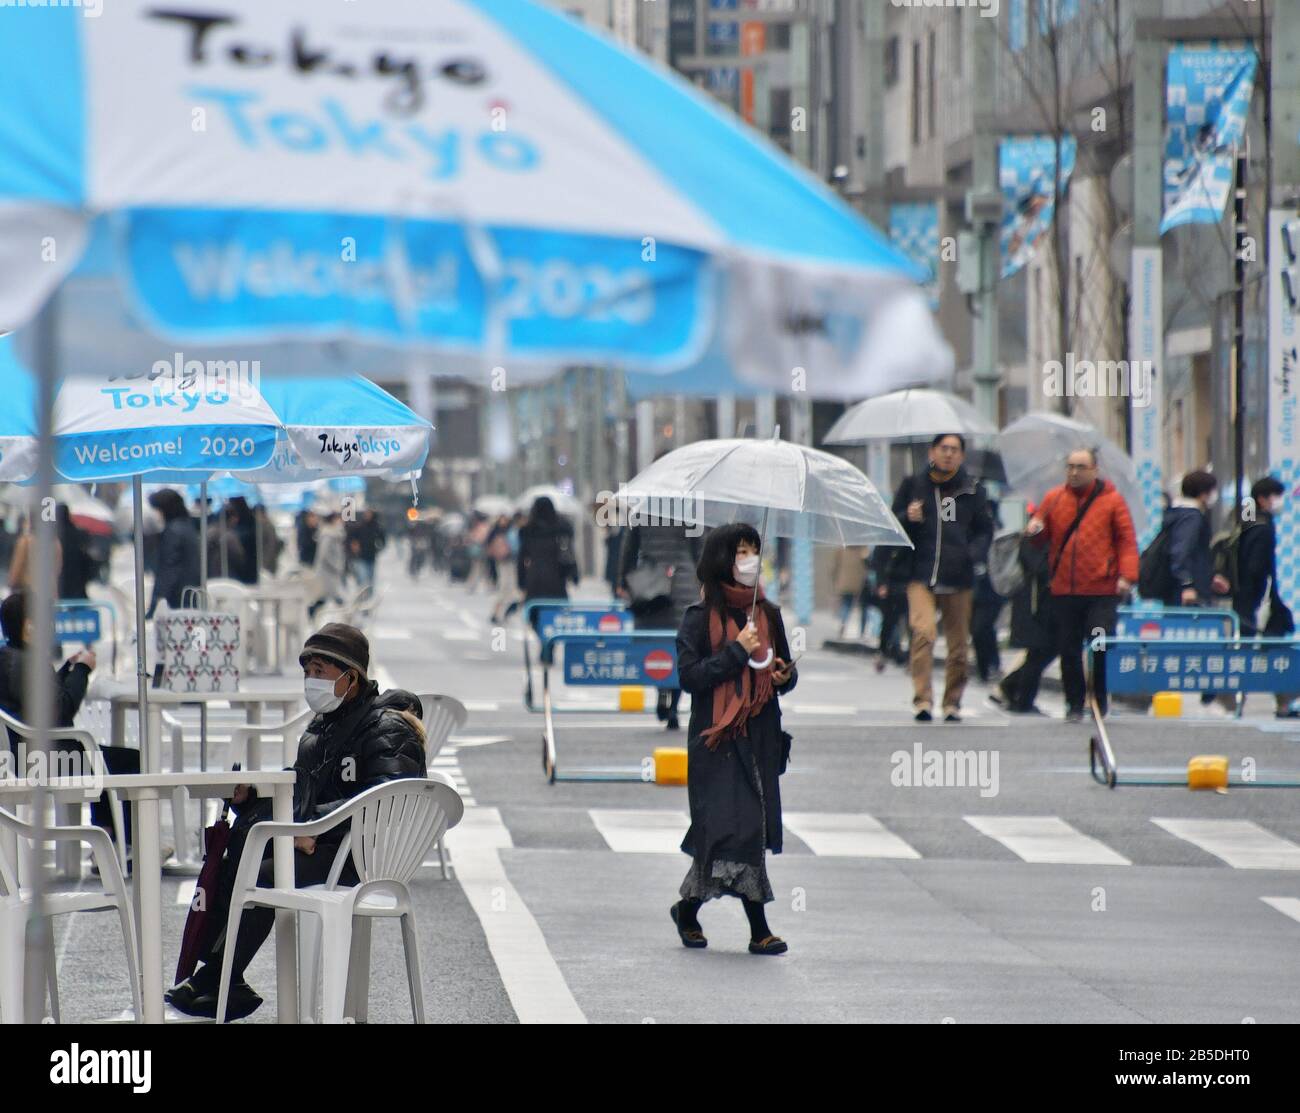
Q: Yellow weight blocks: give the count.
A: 4